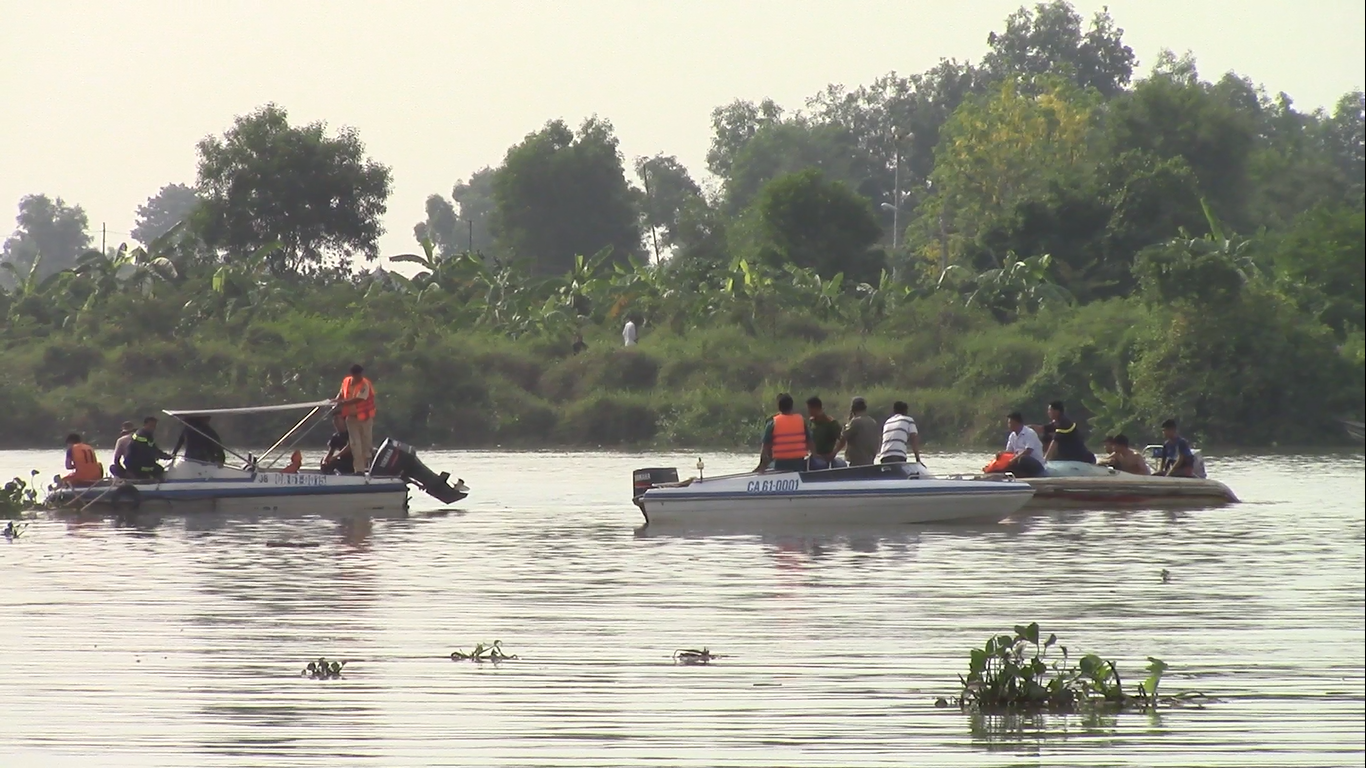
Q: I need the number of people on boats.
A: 15